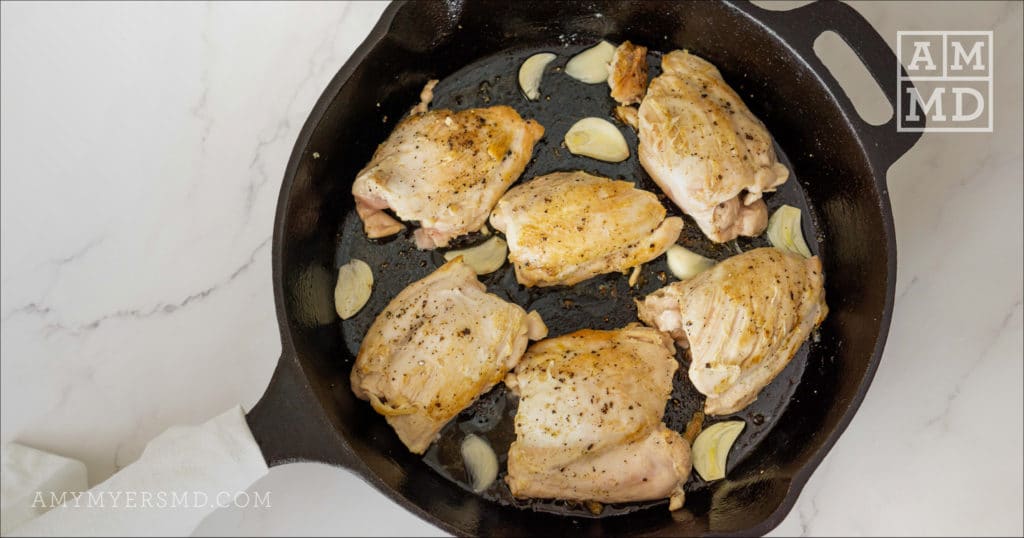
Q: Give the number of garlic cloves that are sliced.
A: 9